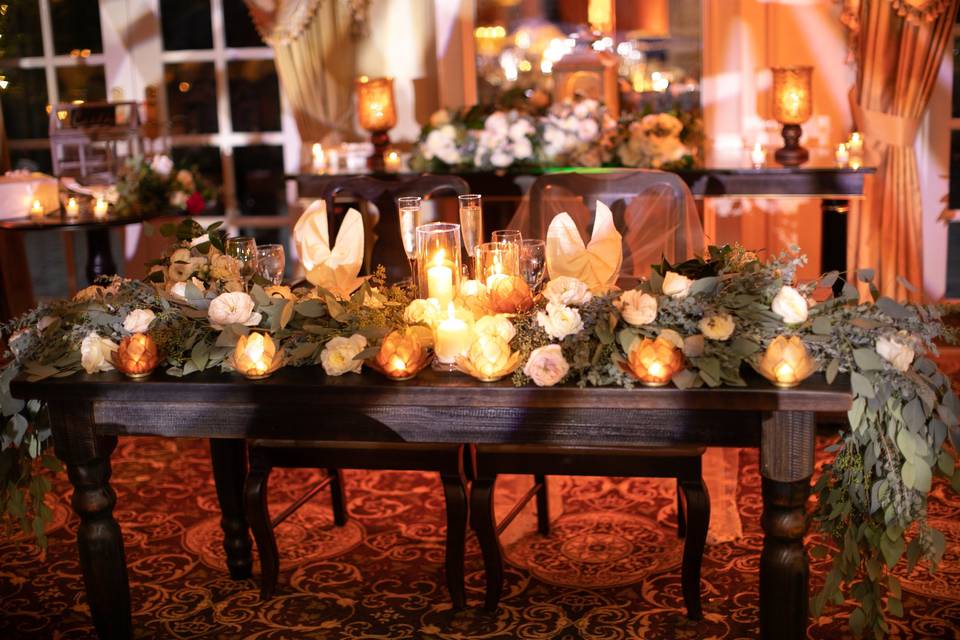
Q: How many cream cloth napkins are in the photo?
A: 2